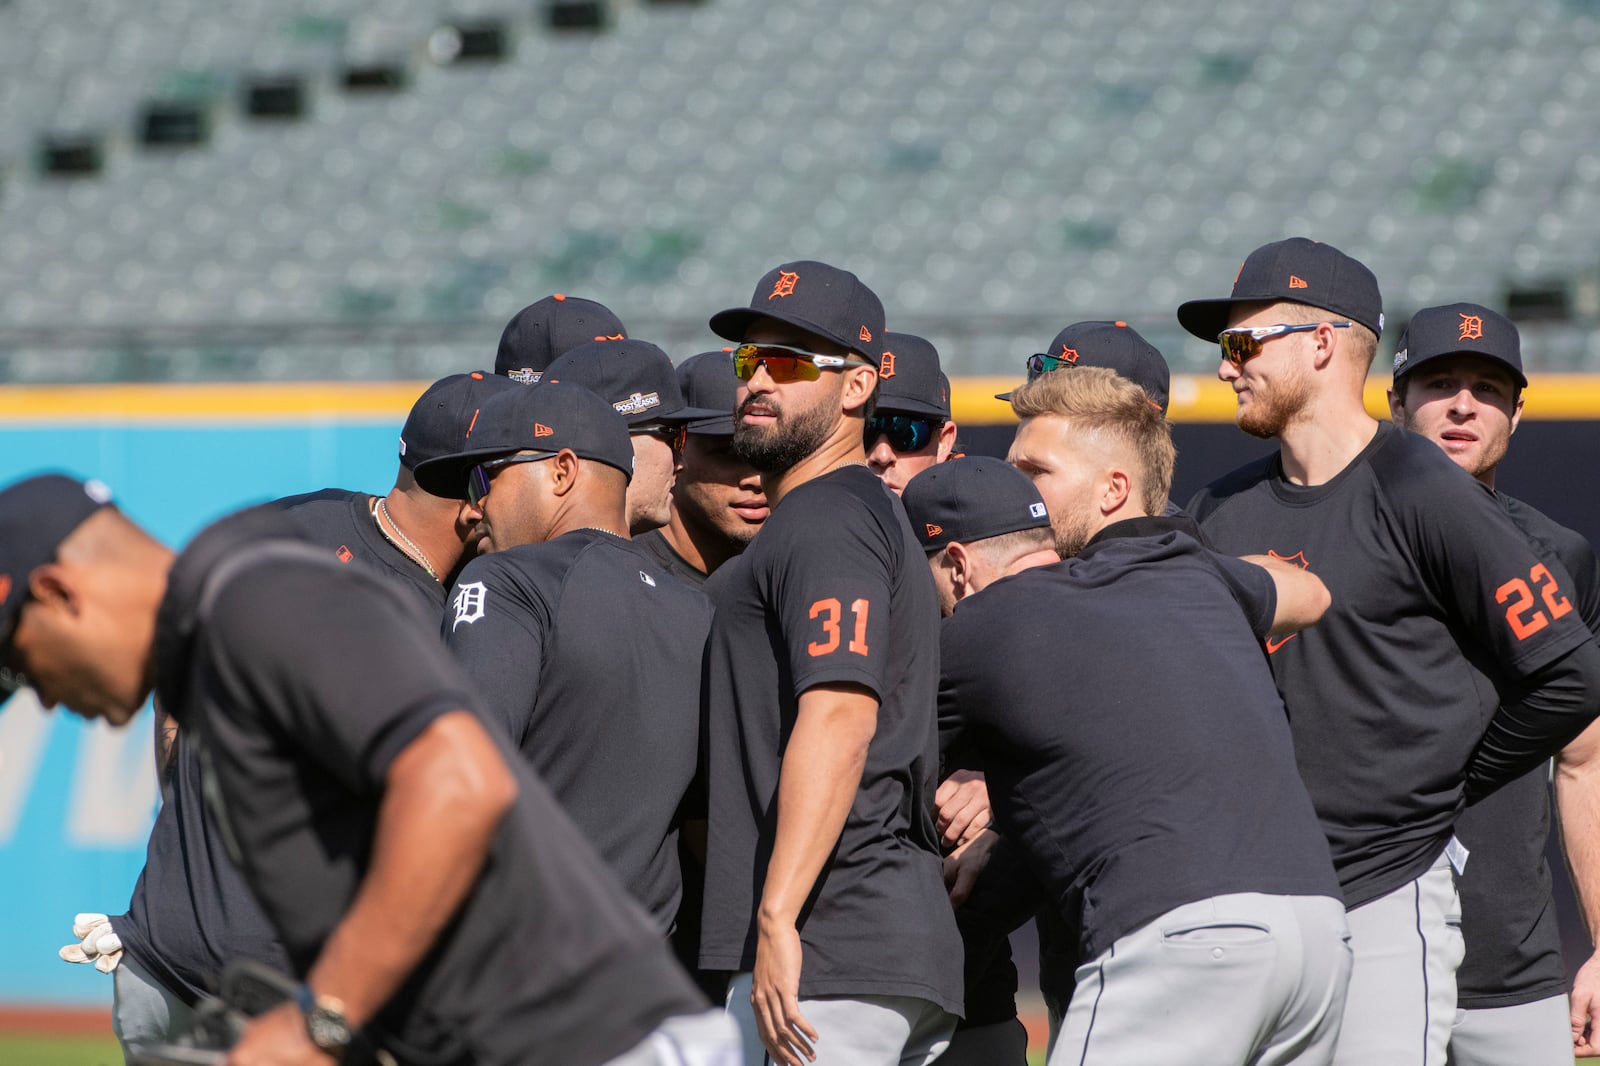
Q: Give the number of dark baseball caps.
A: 12